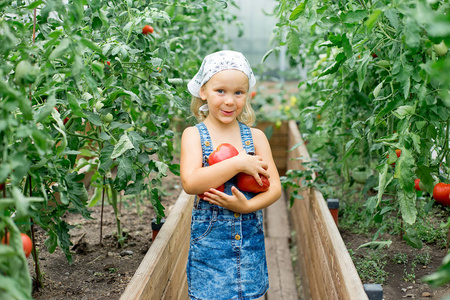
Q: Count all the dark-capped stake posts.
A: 3